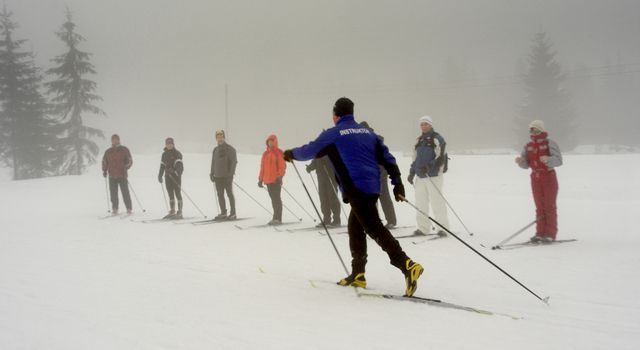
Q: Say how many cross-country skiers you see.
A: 9